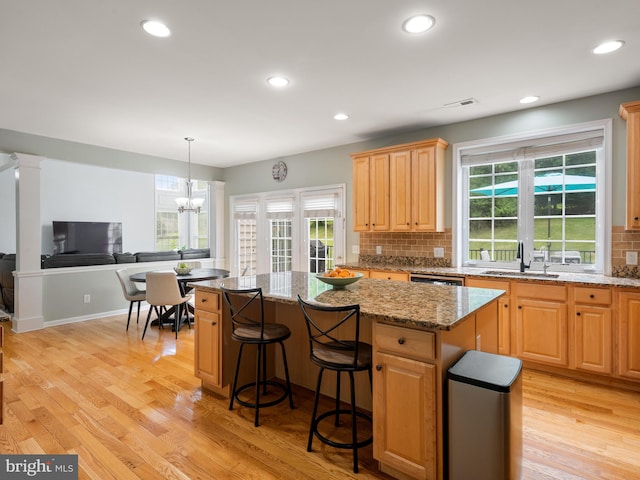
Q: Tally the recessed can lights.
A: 6